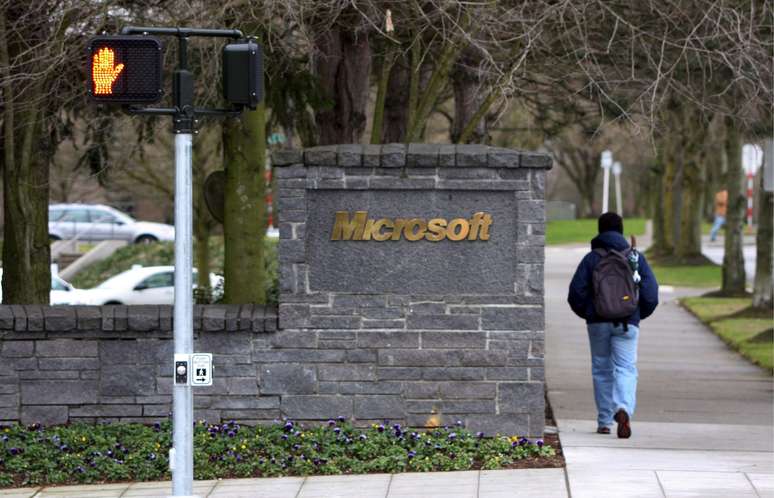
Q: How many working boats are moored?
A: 0